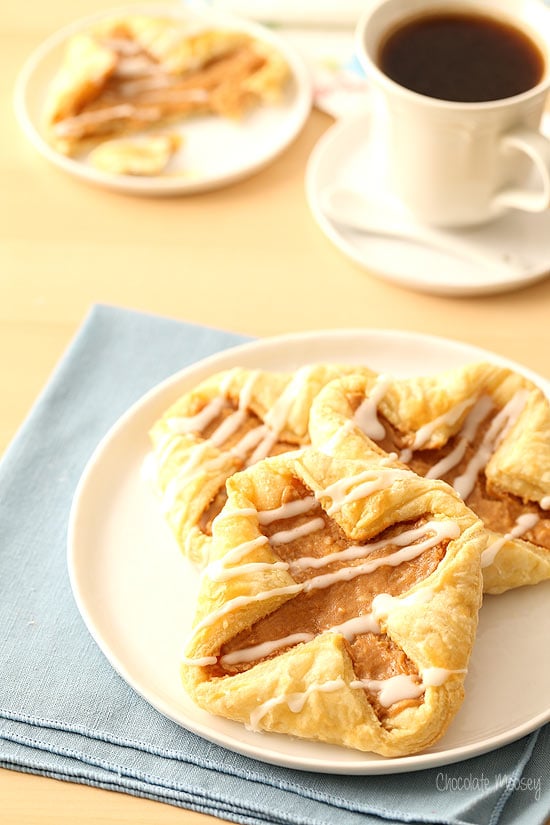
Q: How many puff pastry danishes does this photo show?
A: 4